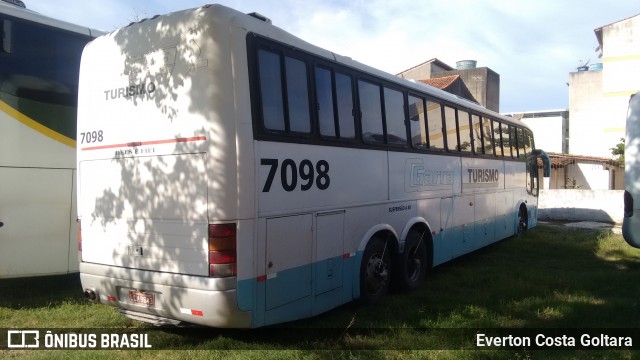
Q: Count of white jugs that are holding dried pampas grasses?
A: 0